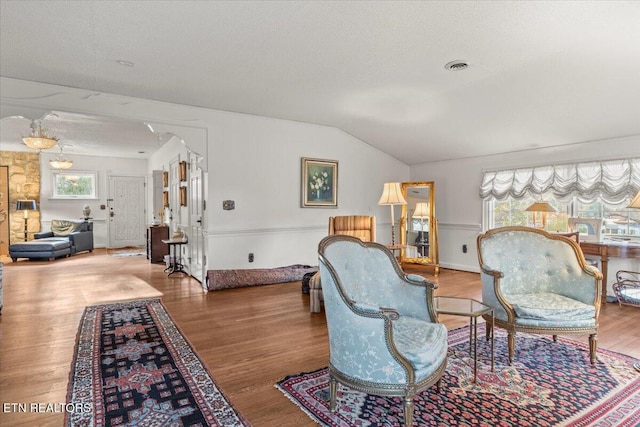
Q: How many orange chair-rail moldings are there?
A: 0